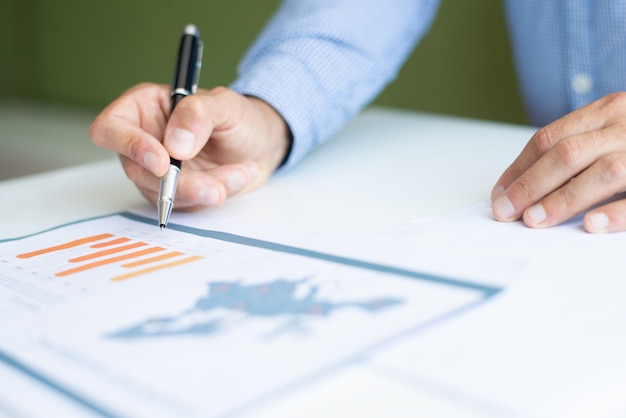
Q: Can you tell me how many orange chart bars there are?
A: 6